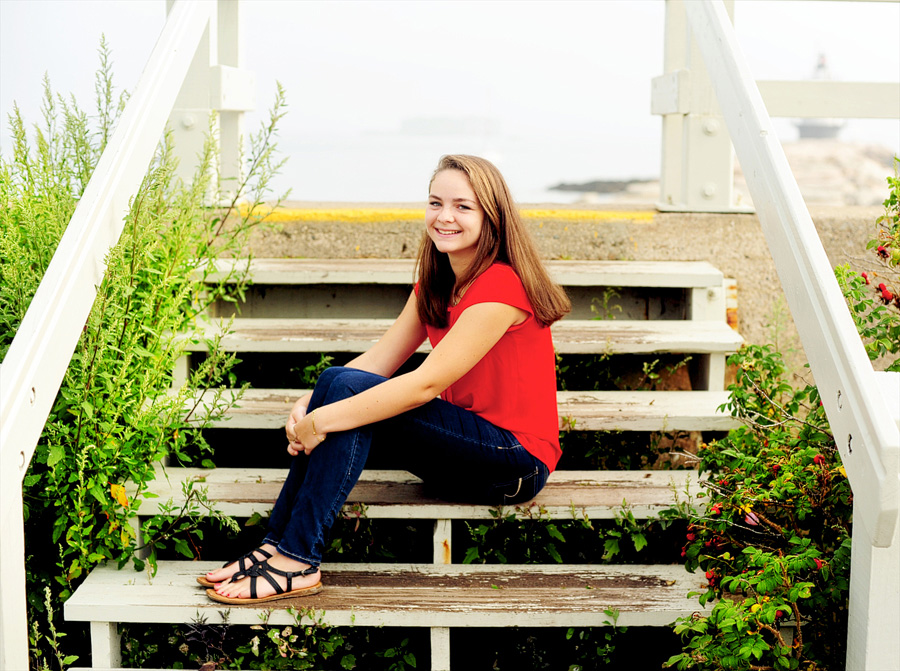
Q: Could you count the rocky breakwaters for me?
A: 1